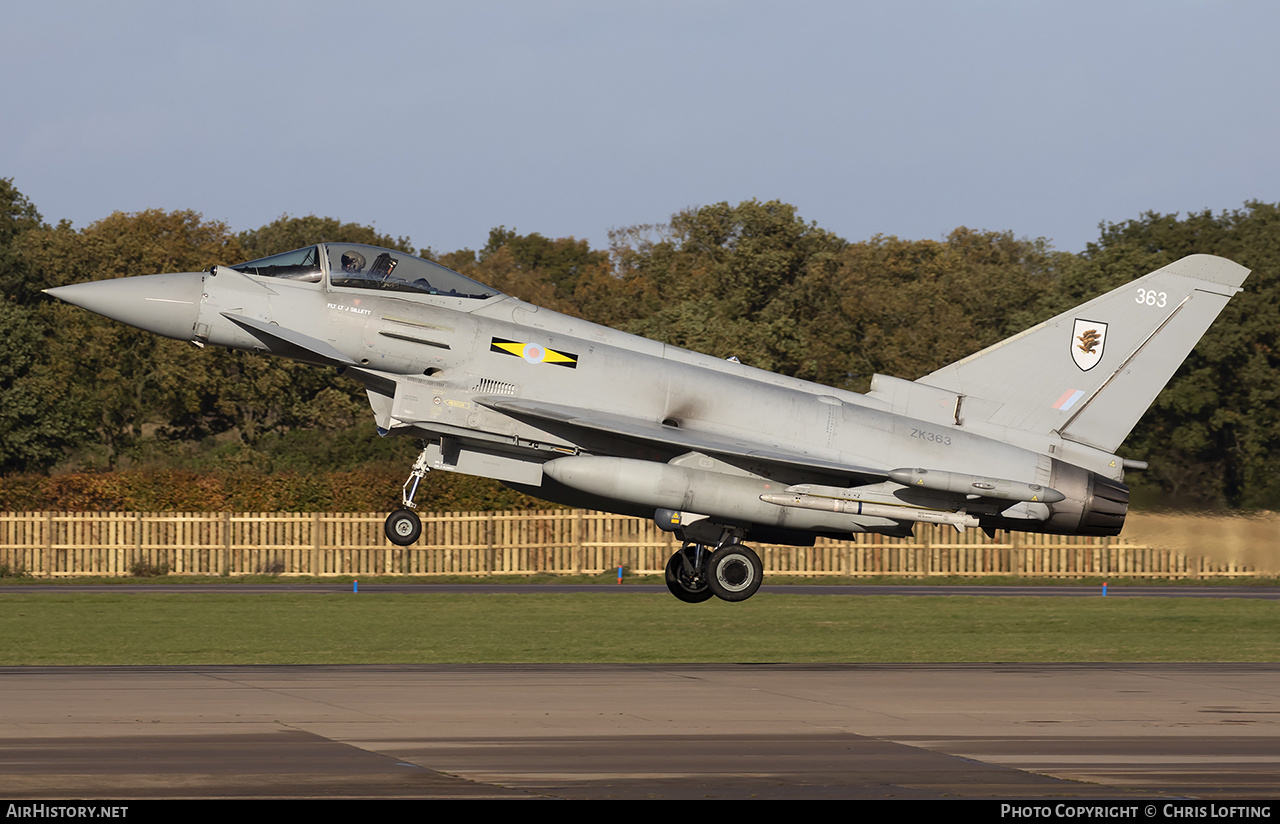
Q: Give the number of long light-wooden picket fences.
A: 1